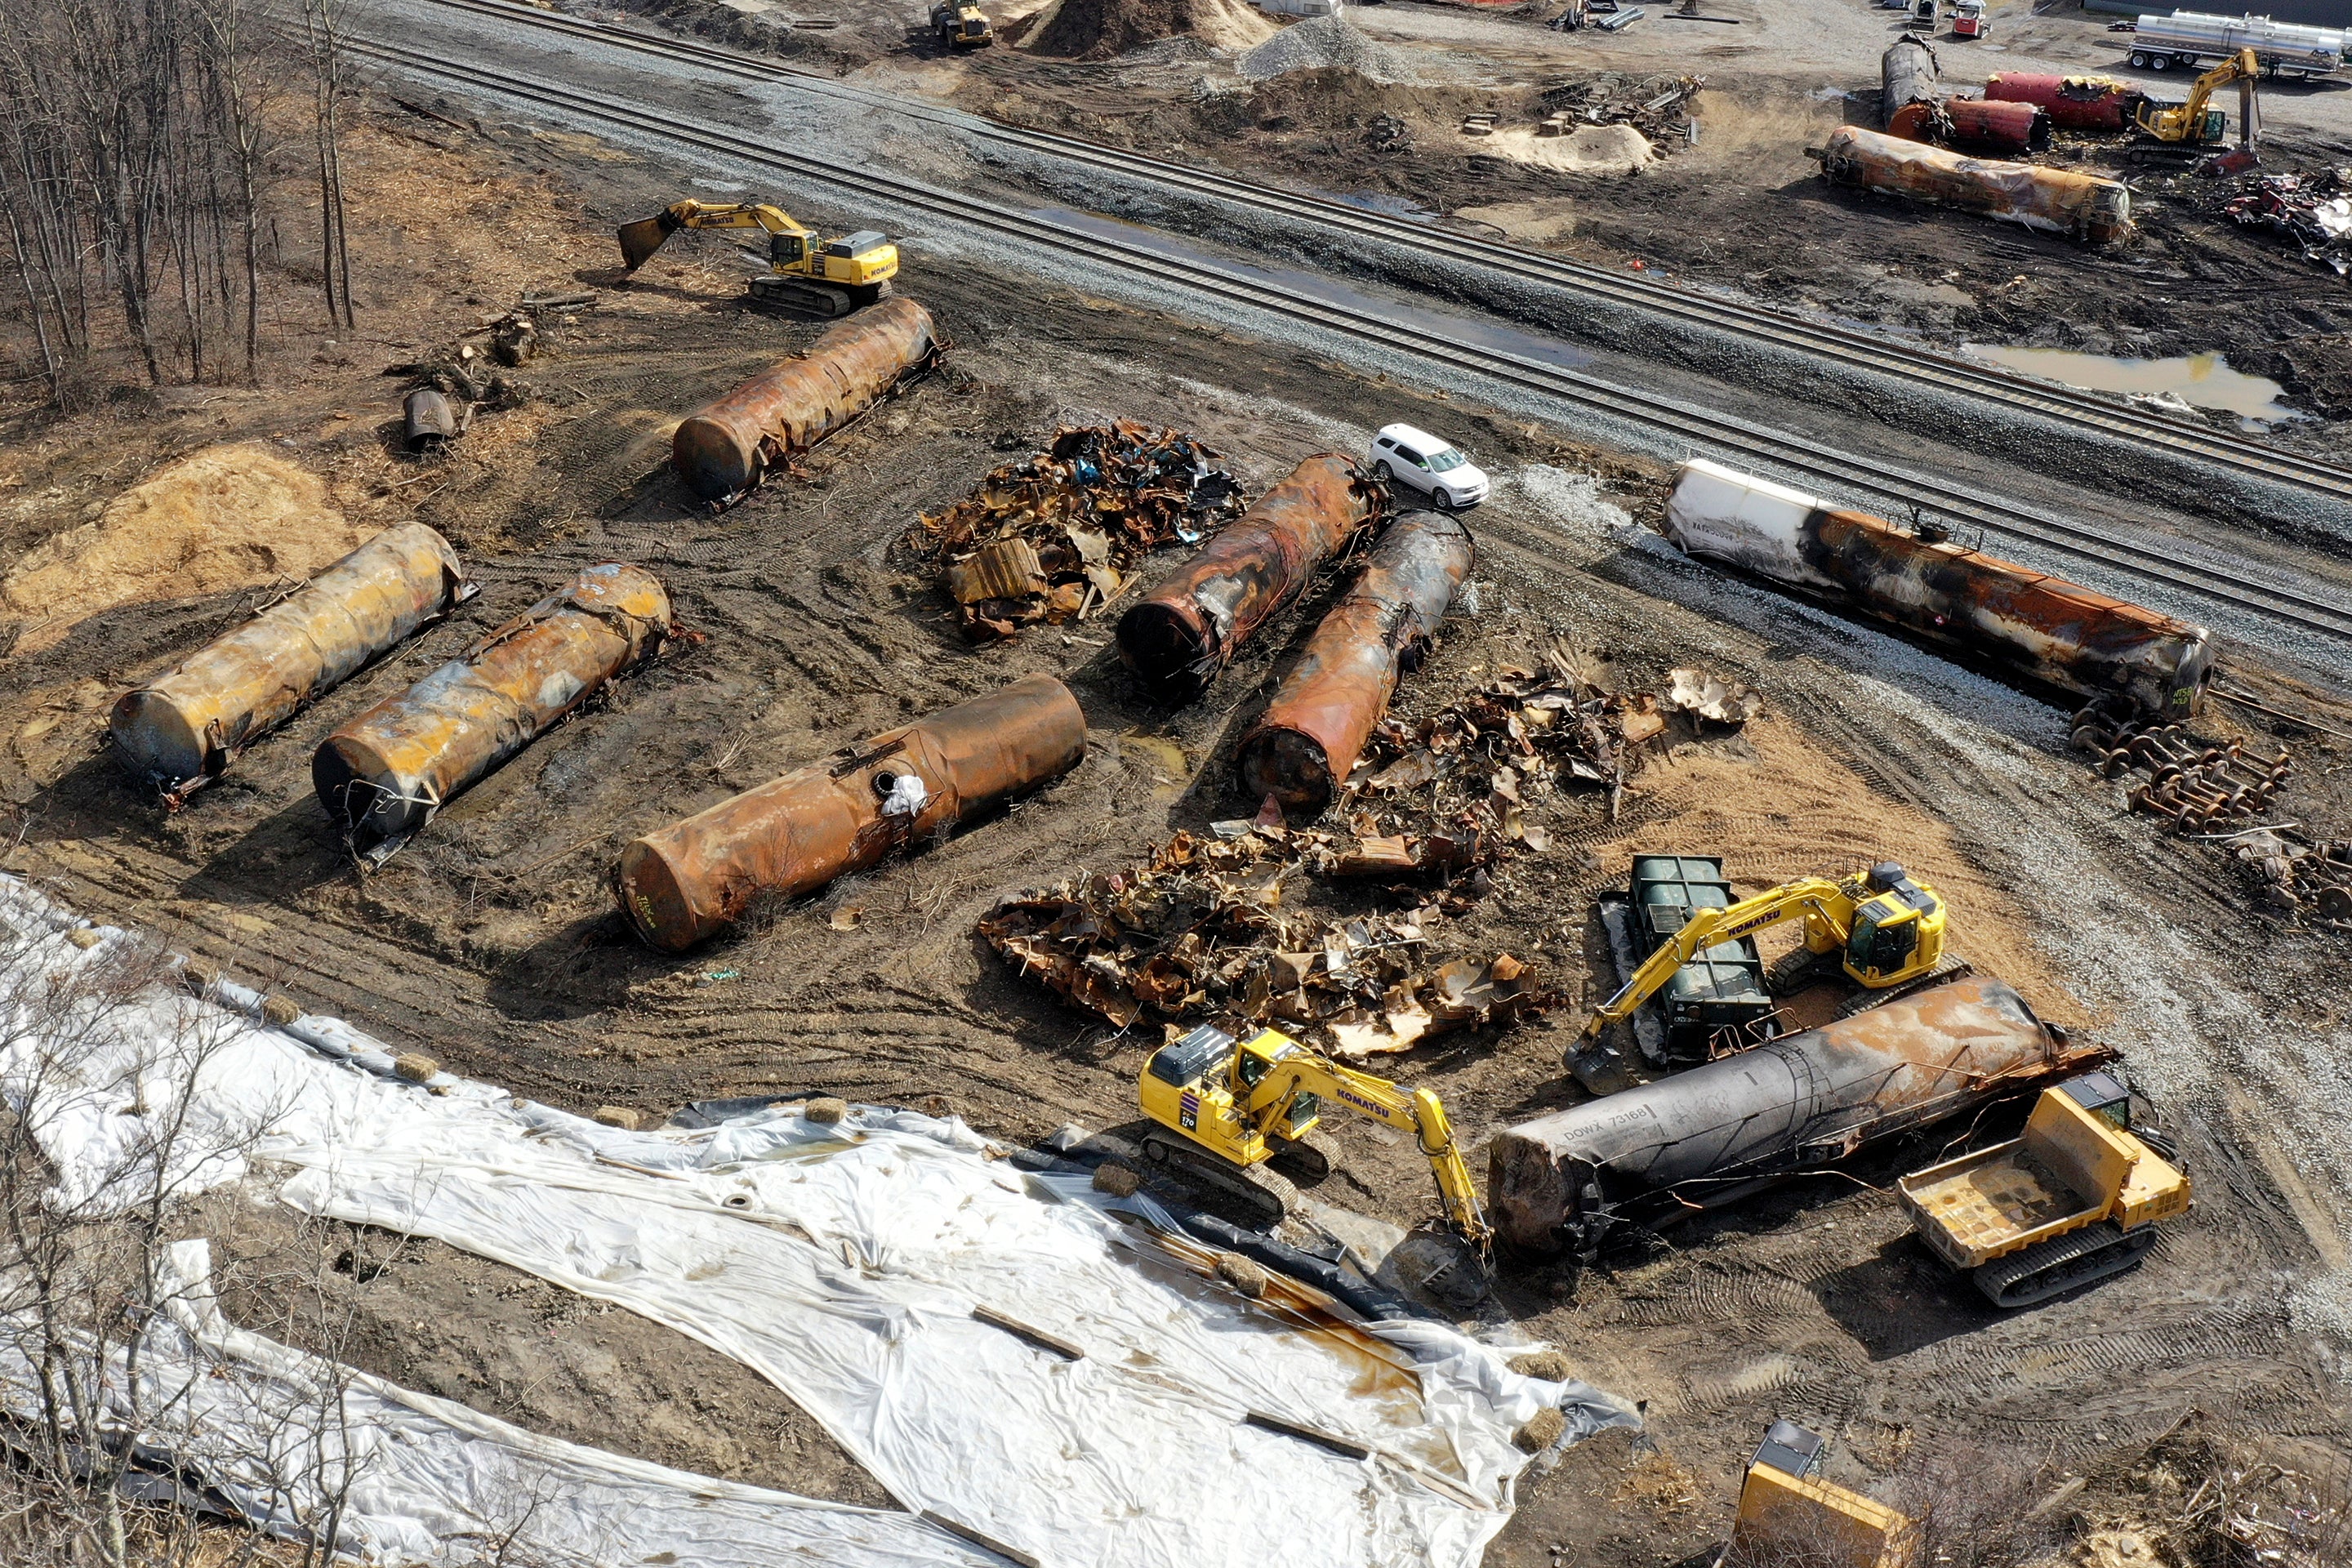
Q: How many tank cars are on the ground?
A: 12